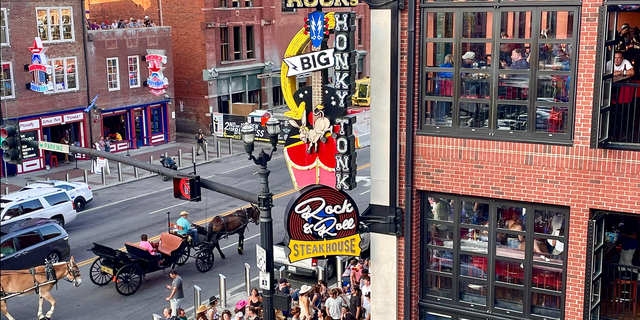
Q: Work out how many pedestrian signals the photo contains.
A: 1